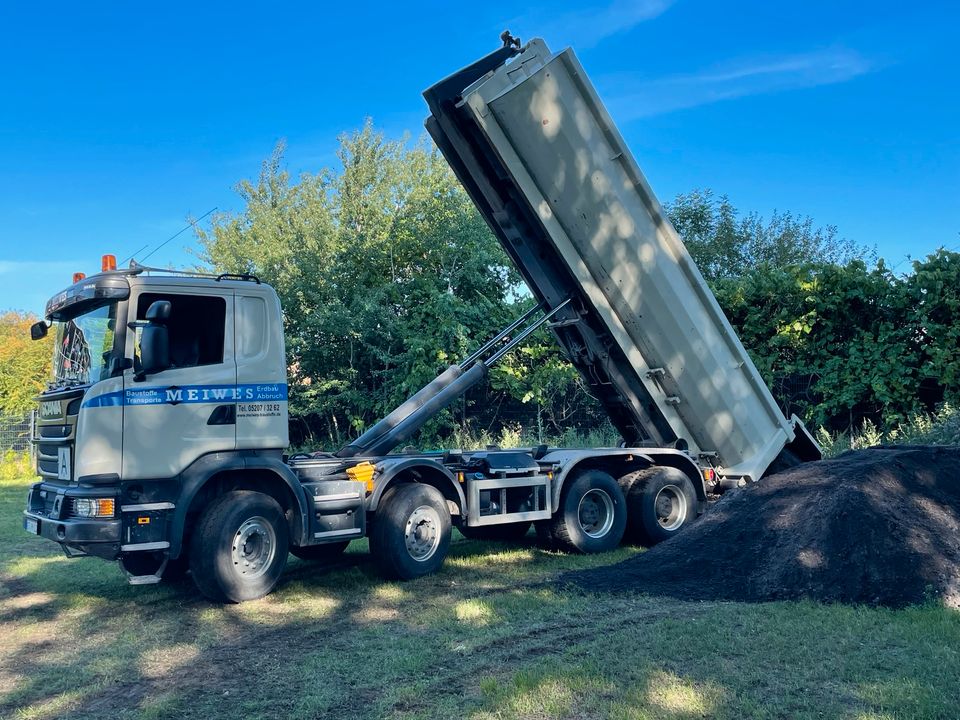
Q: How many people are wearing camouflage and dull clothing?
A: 0